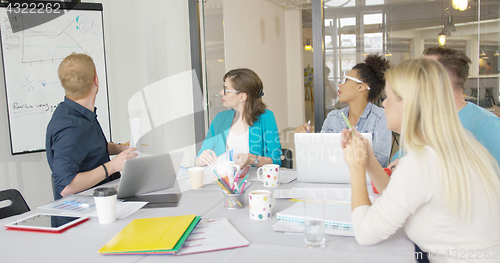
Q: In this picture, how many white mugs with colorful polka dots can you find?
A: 2